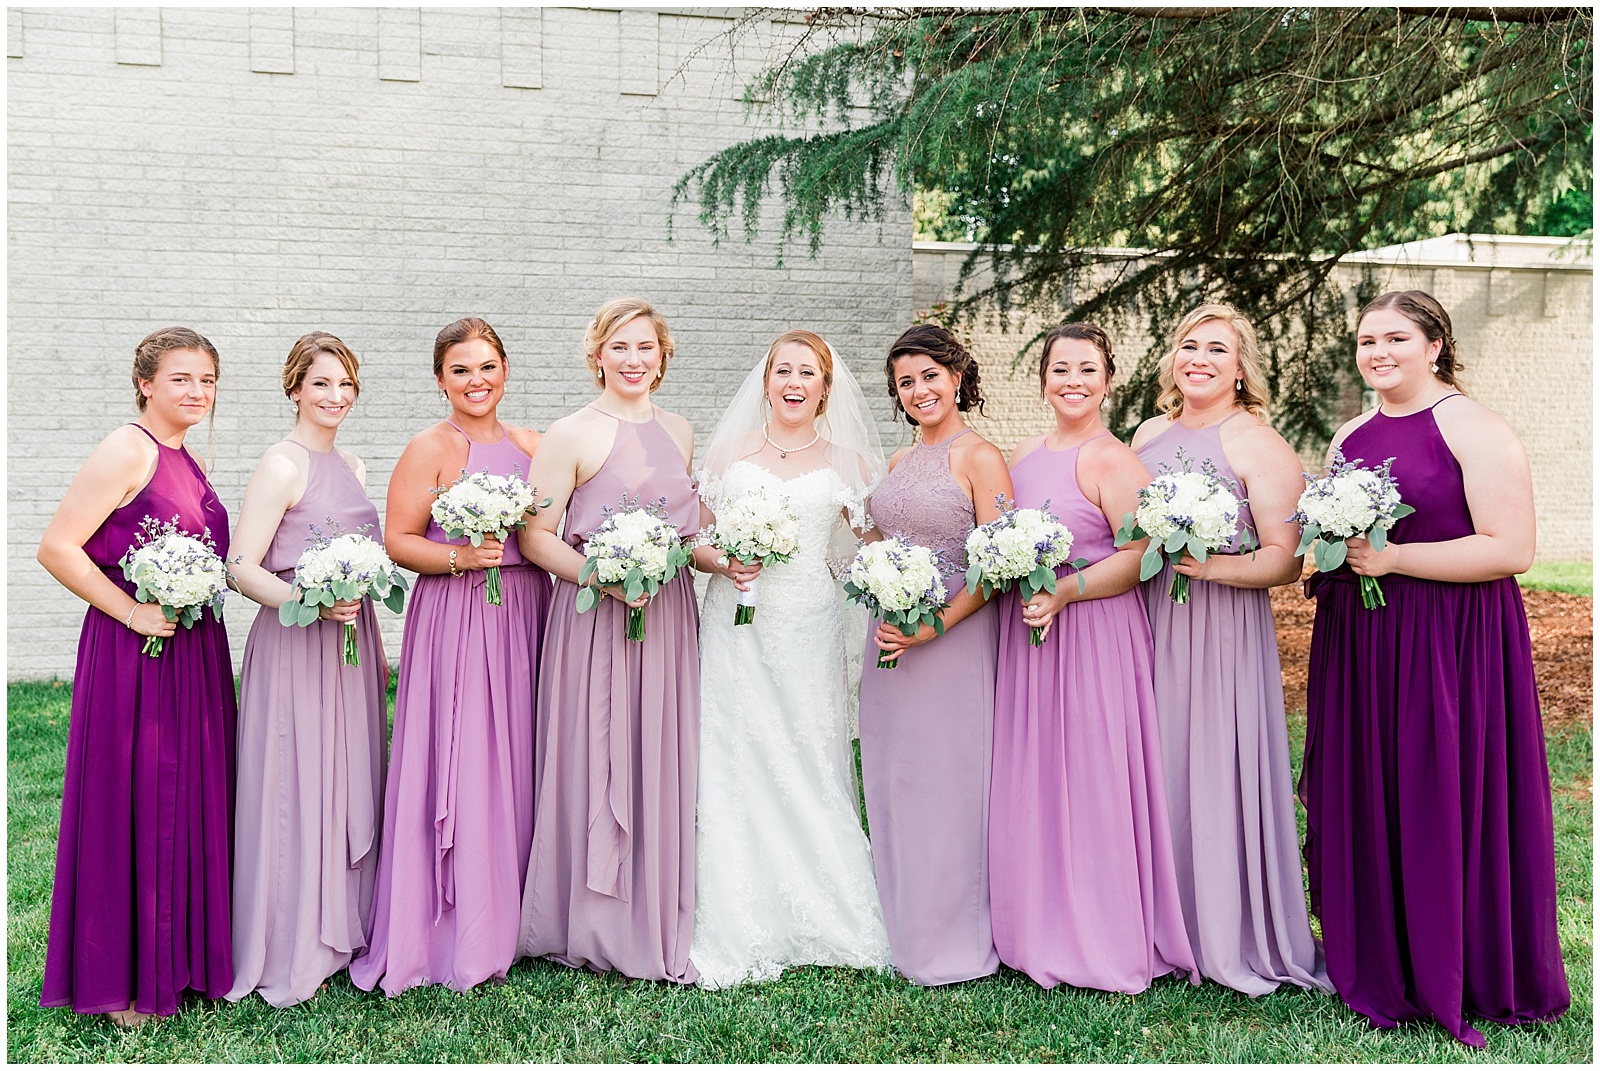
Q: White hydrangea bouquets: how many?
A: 8